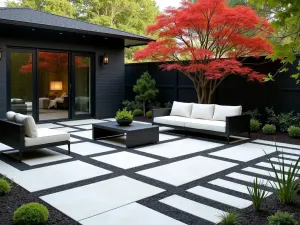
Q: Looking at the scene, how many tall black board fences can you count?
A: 1